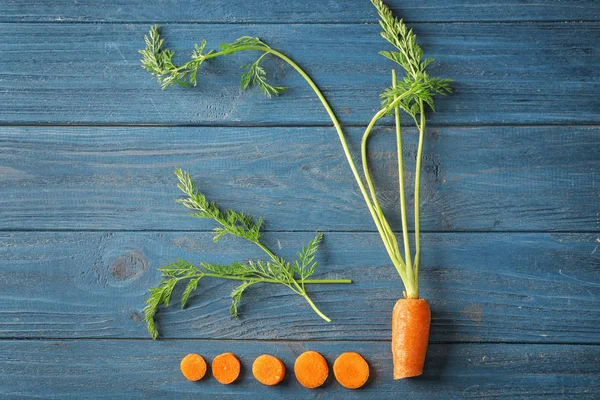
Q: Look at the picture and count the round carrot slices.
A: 5